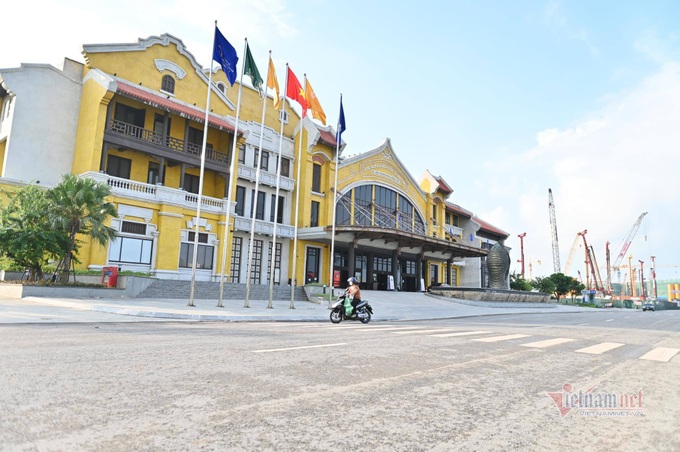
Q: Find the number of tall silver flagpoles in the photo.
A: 6